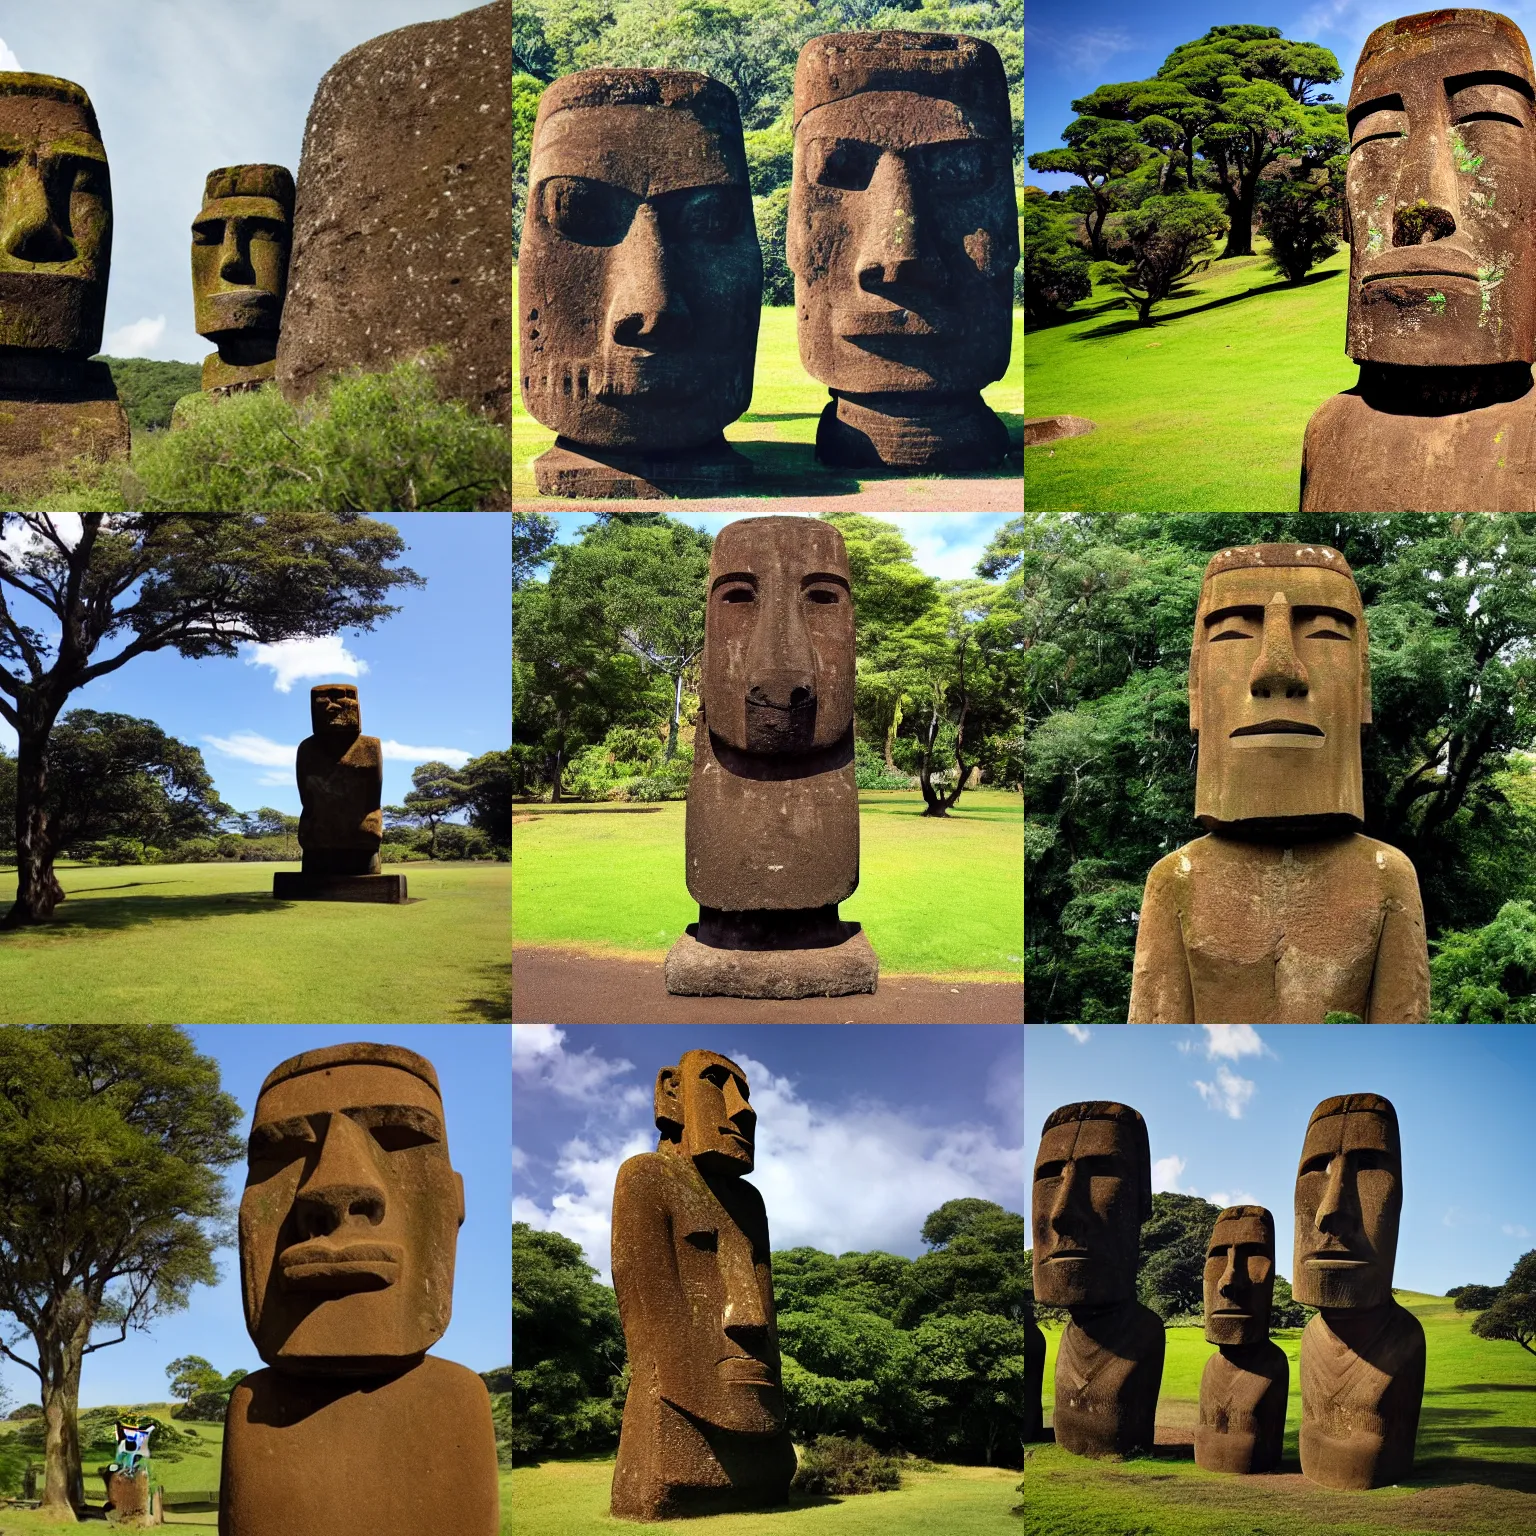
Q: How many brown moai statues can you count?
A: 13